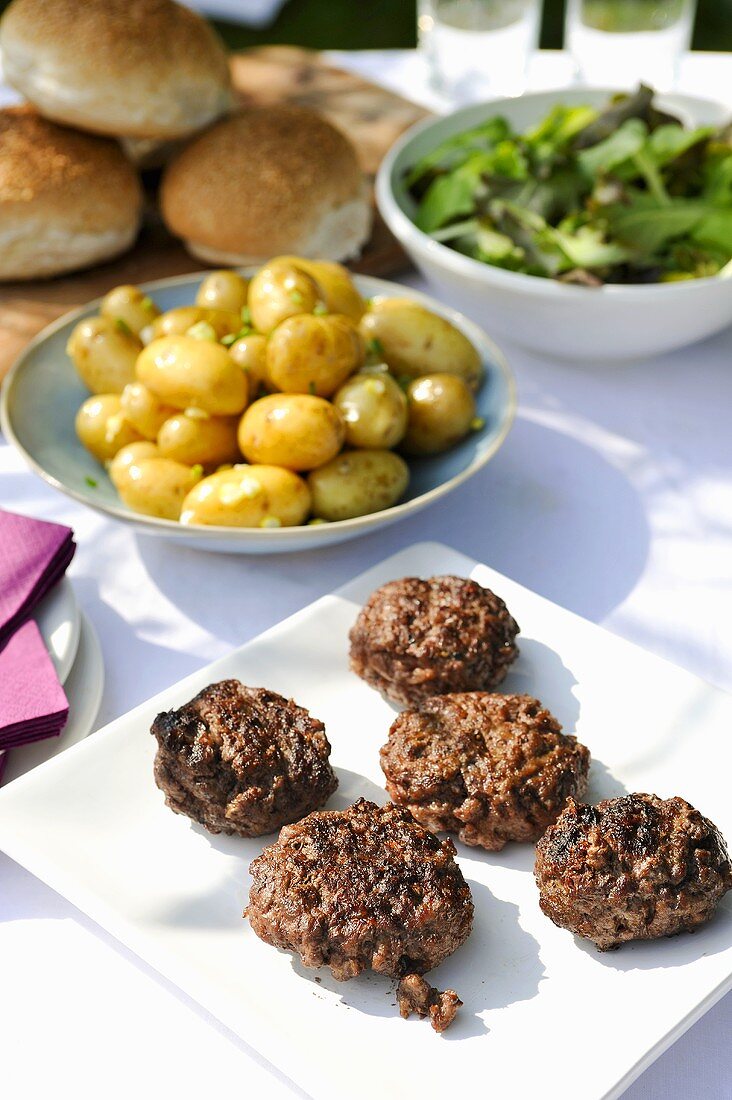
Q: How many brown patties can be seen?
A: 5